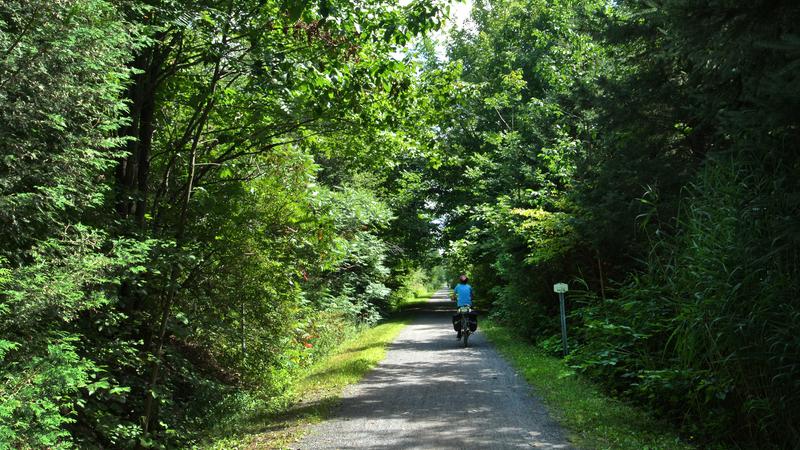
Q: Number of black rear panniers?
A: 2